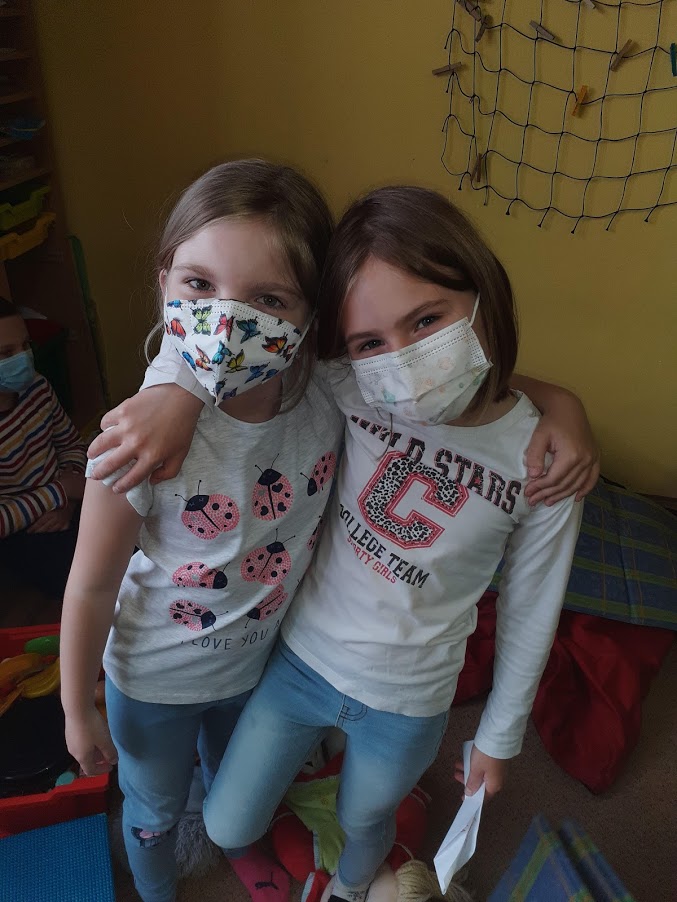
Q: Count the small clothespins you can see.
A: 9